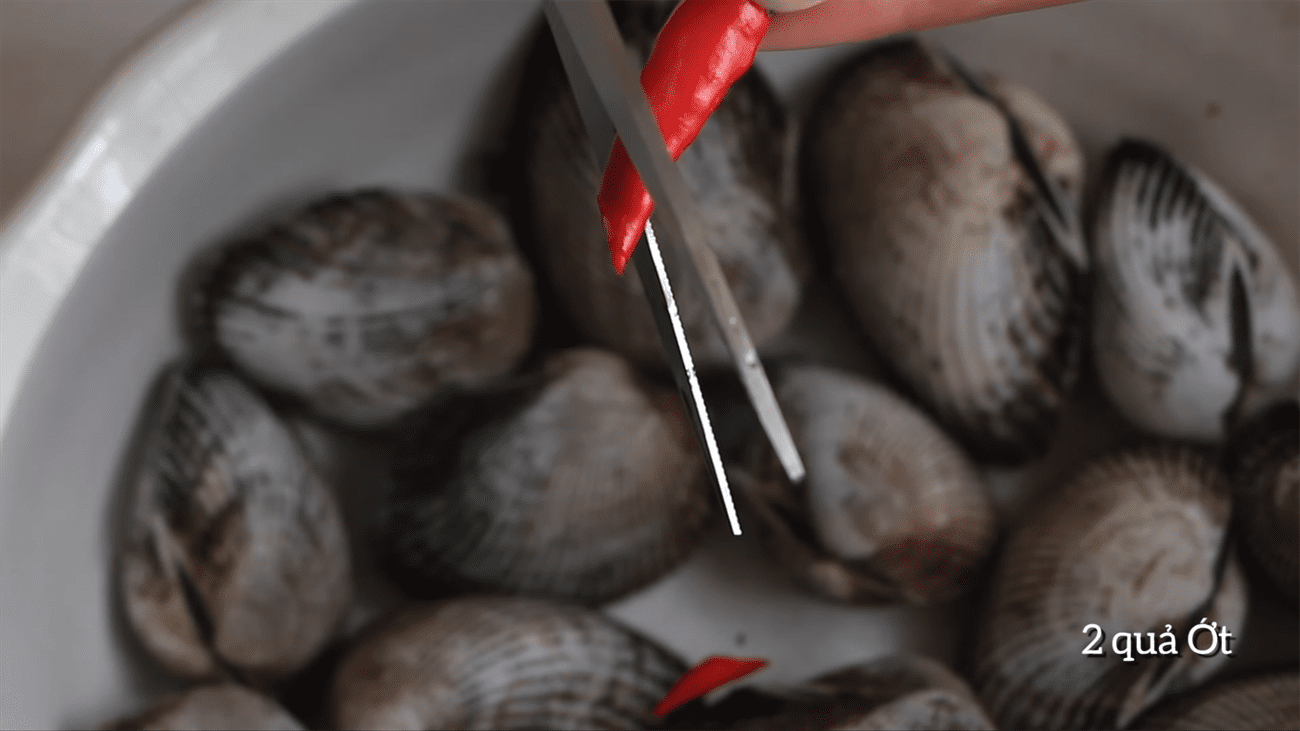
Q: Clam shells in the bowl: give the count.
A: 13